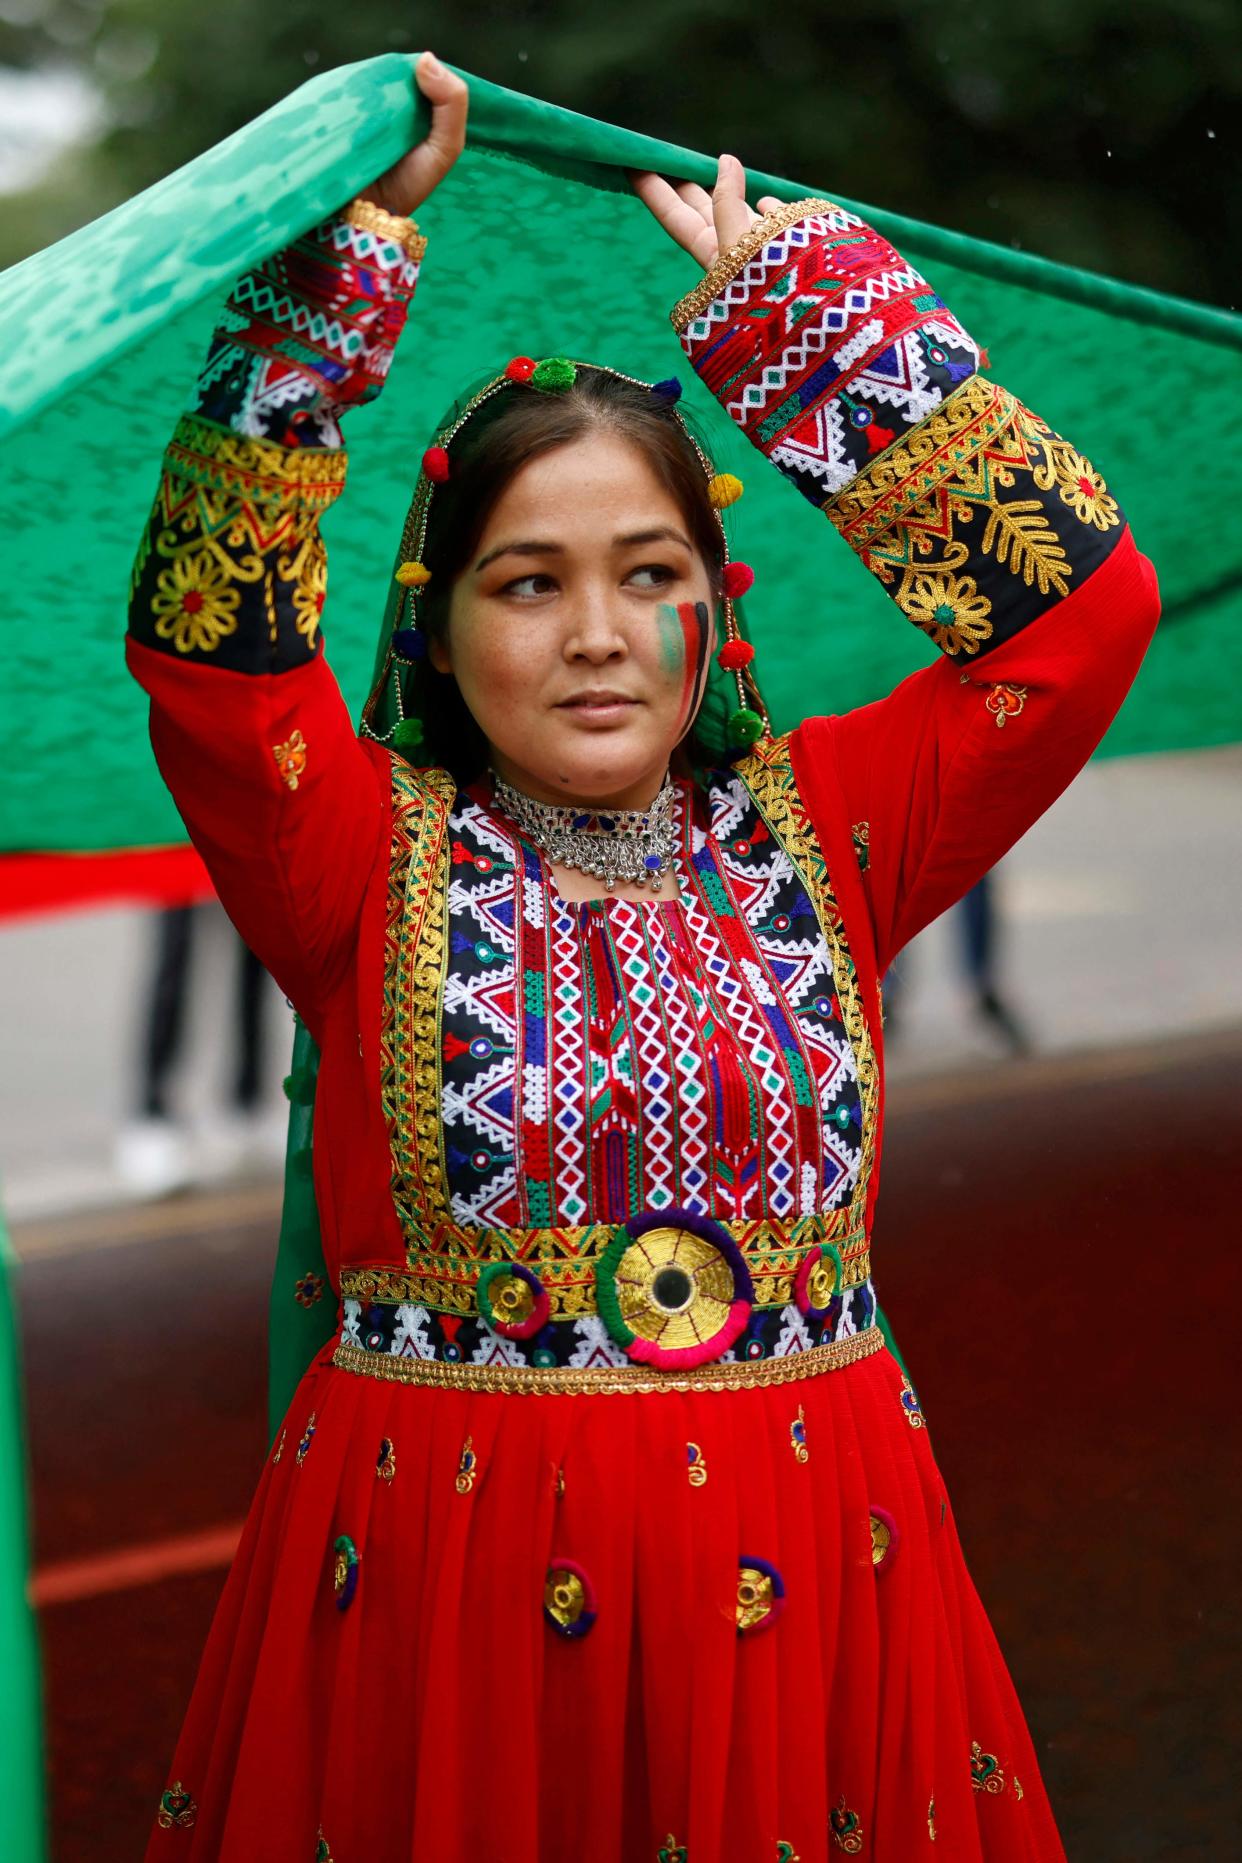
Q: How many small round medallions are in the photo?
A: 6